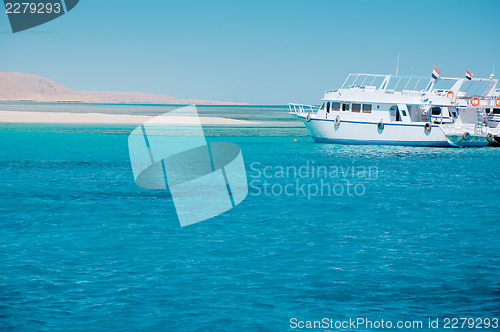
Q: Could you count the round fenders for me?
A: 6